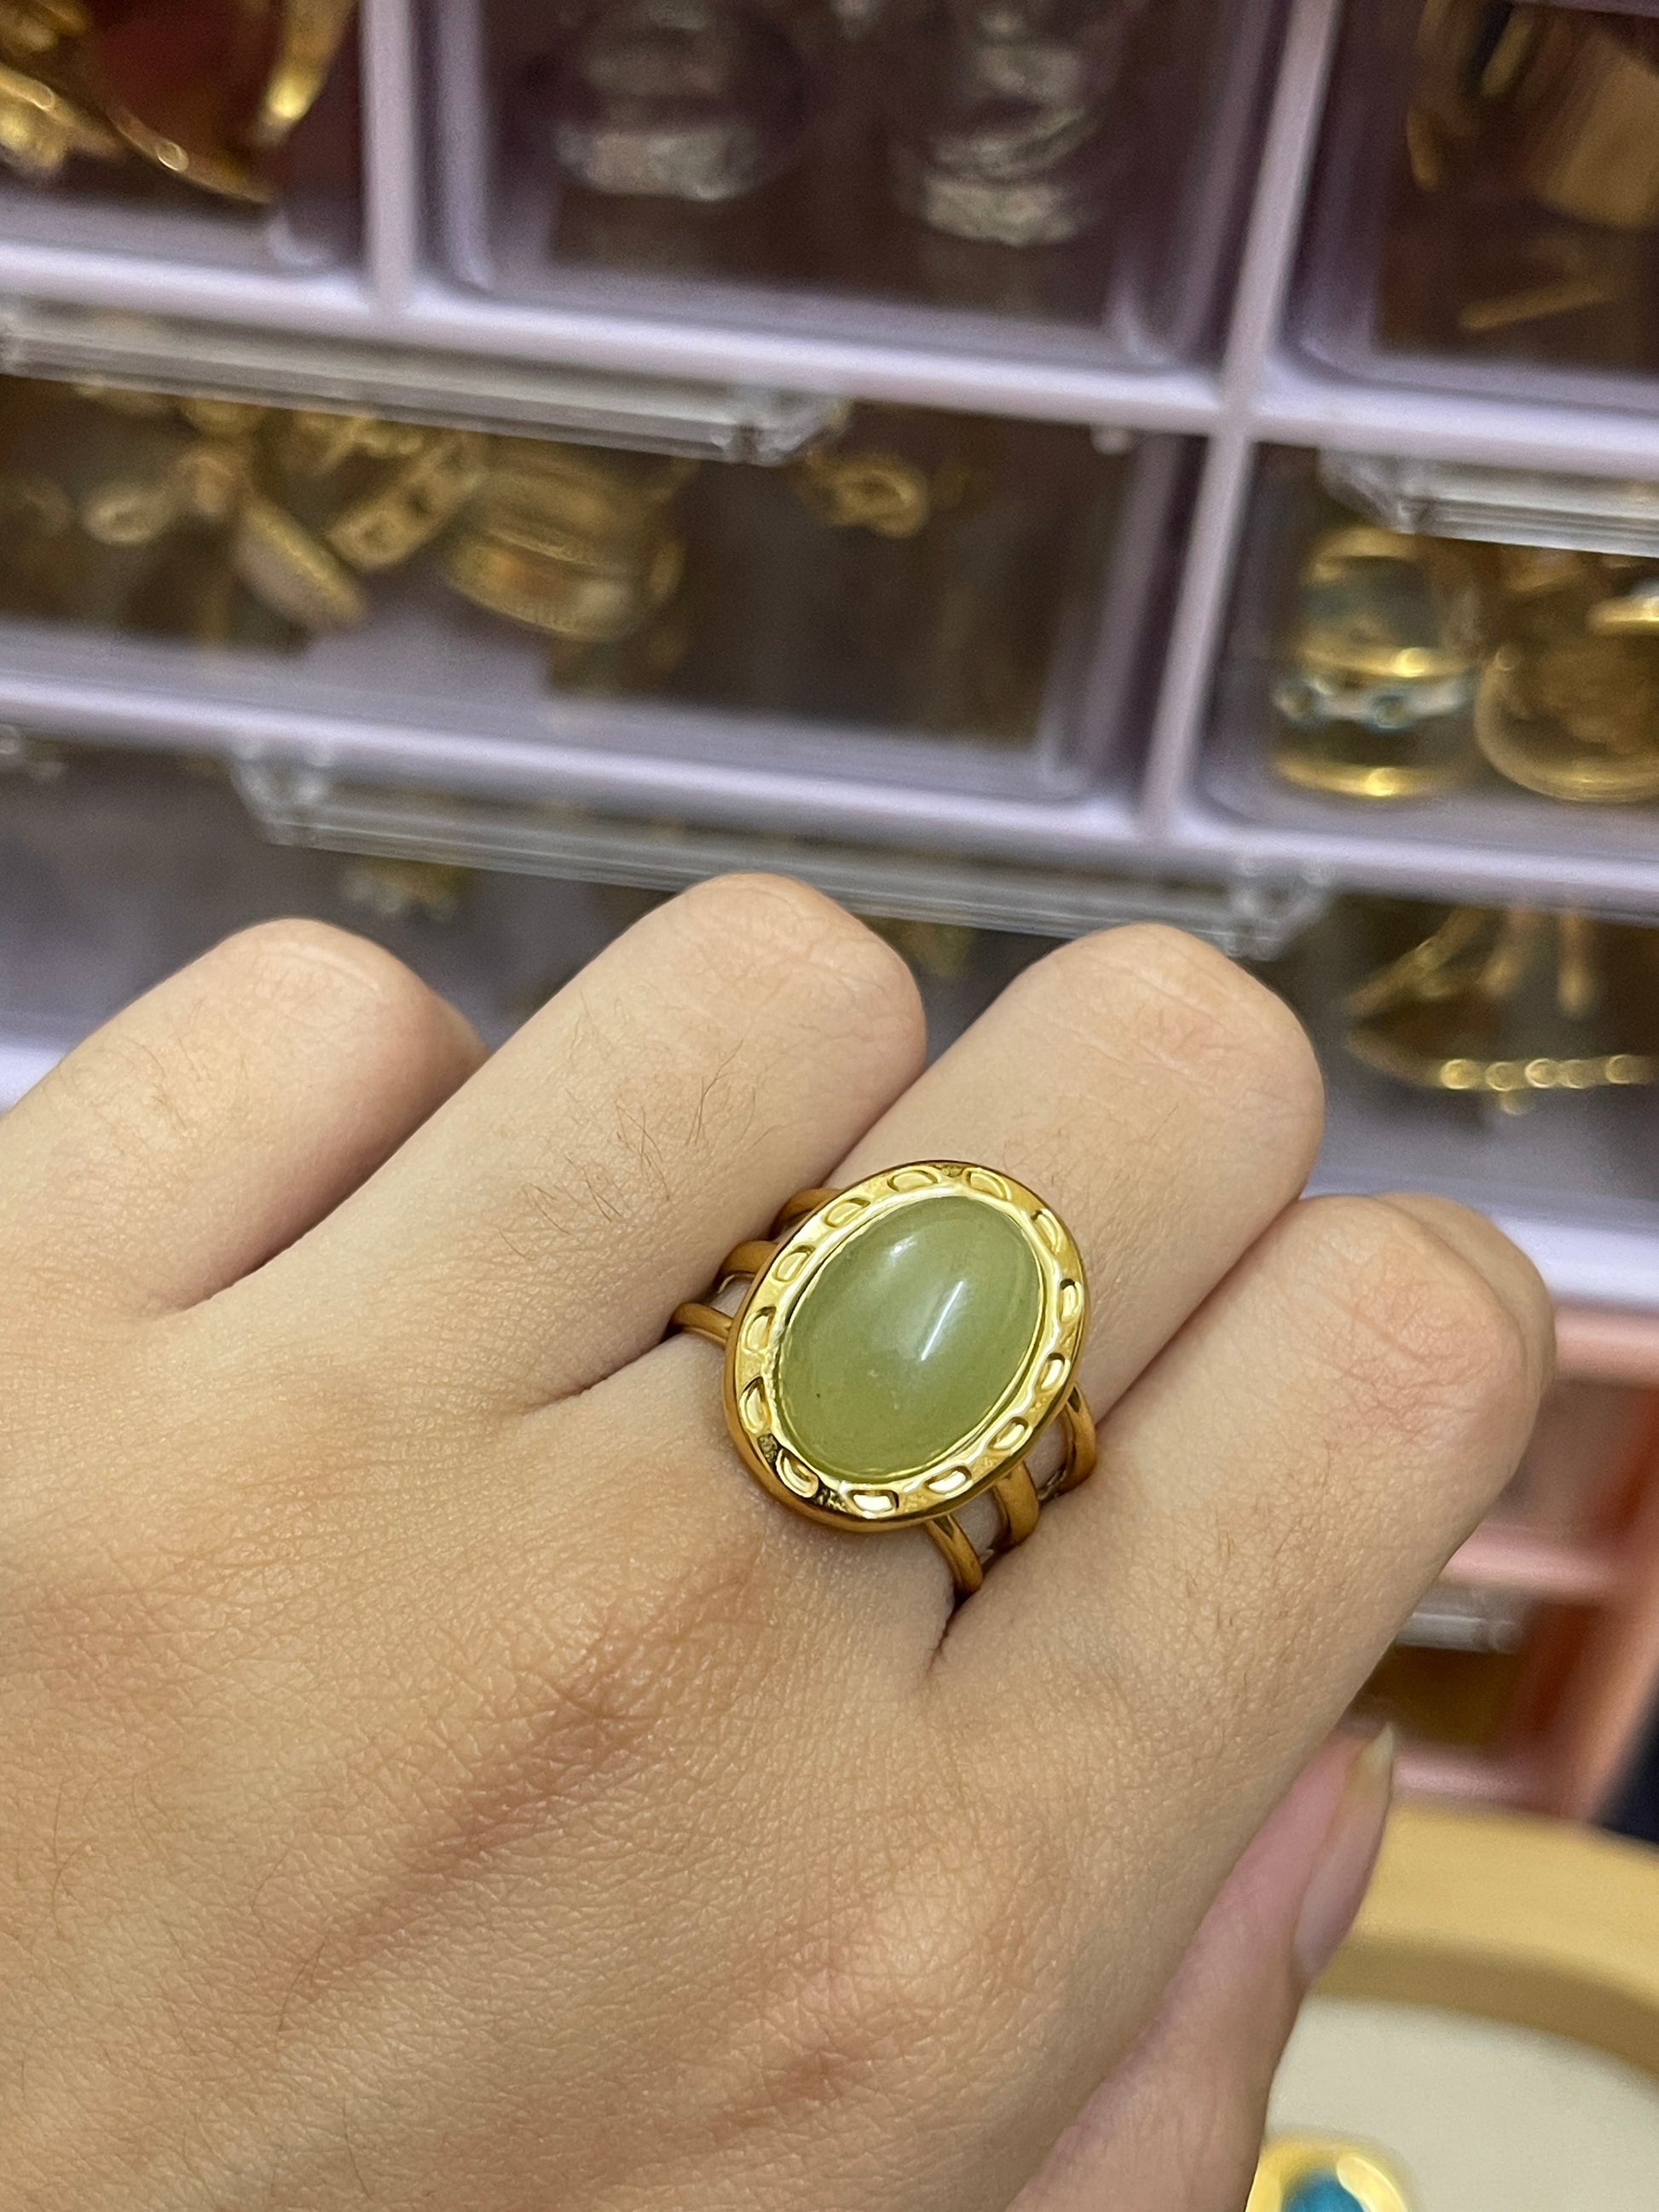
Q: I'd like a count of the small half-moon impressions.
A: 13